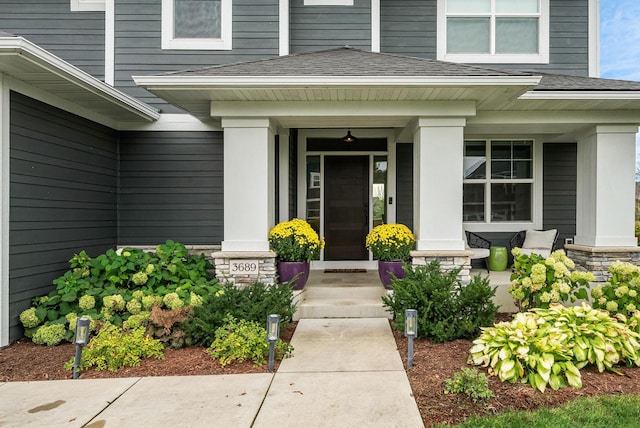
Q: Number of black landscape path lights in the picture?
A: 3